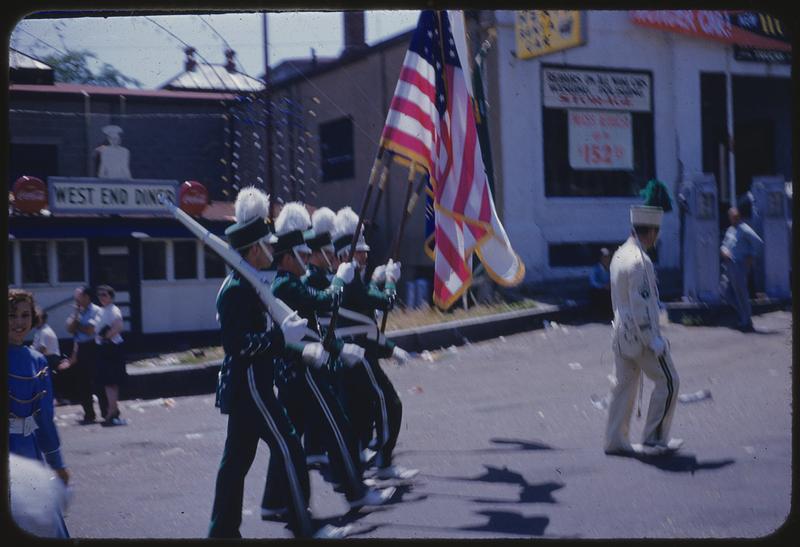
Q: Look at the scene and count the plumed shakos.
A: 5